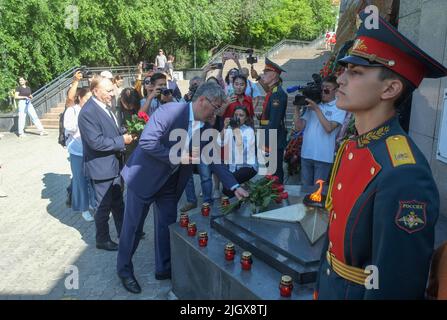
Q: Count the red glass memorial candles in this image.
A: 8